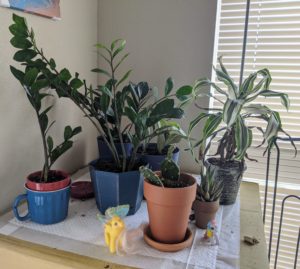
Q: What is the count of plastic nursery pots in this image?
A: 1